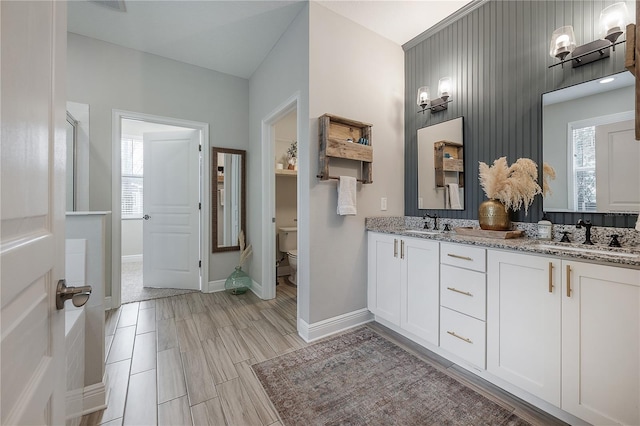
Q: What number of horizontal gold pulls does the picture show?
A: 3